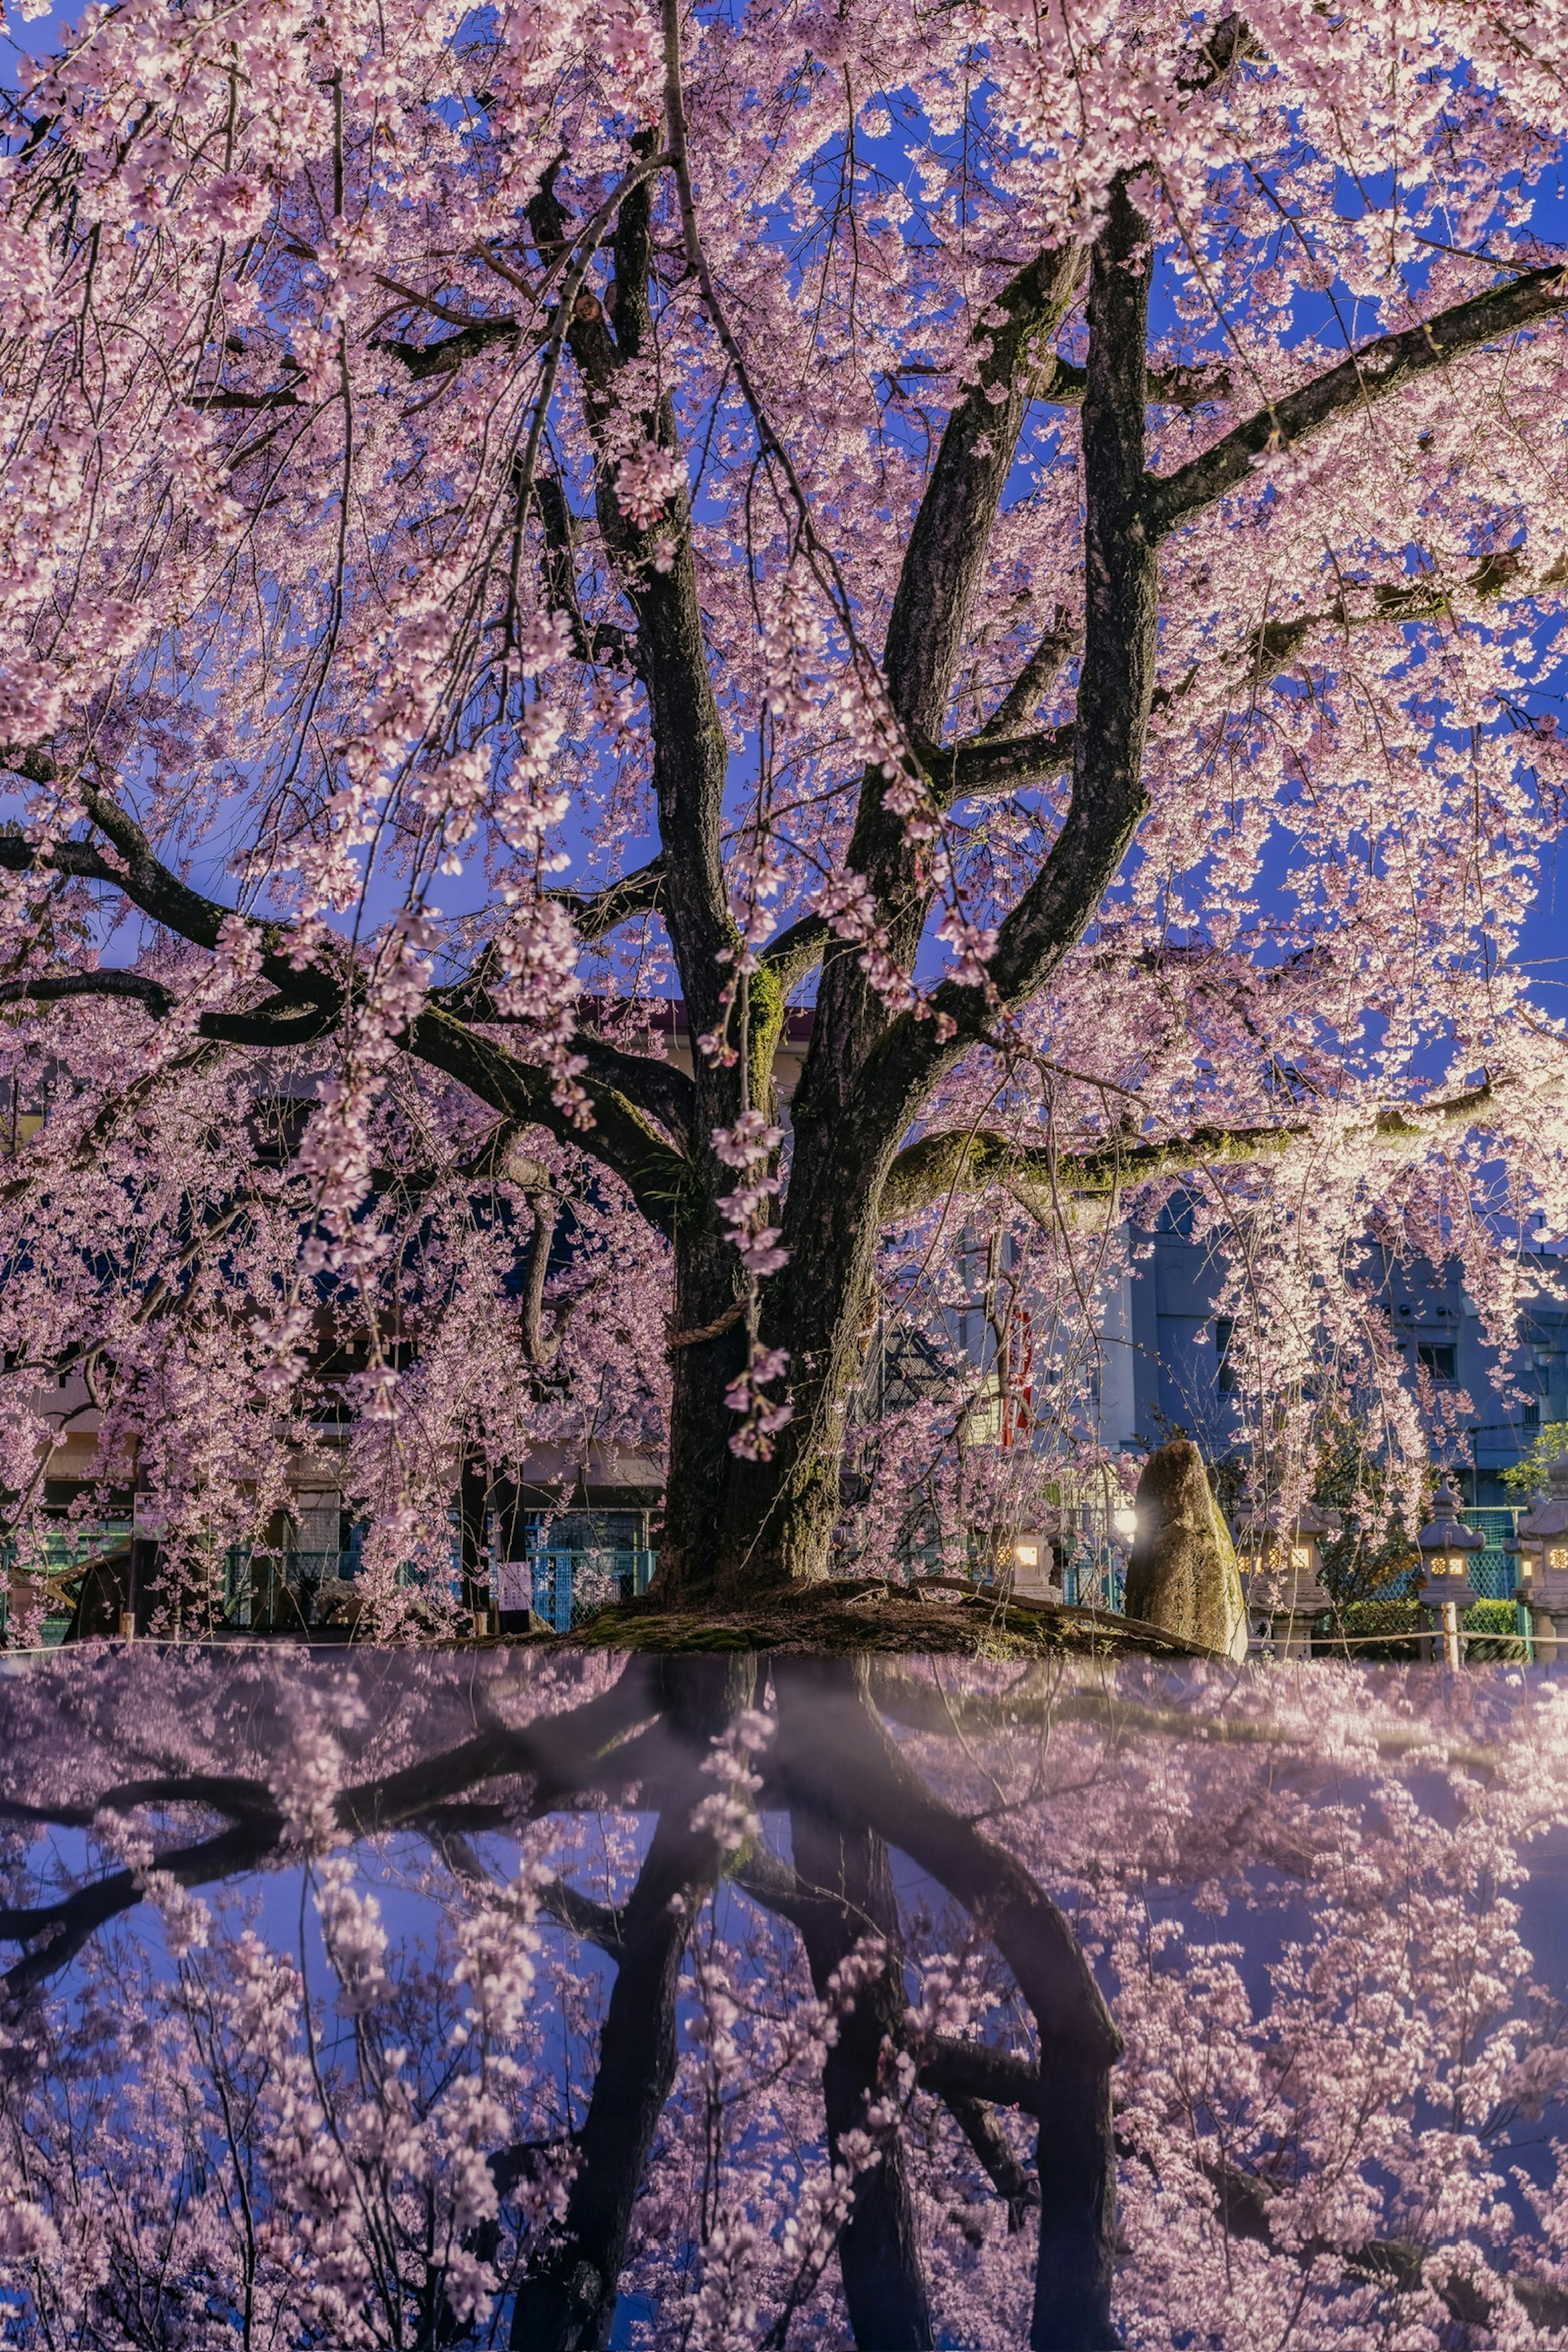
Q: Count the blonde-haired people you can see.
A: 0